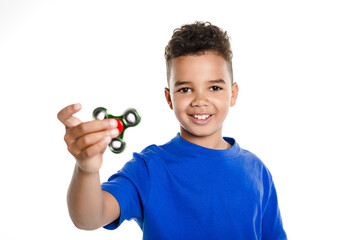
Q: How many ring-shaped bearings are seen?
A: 3